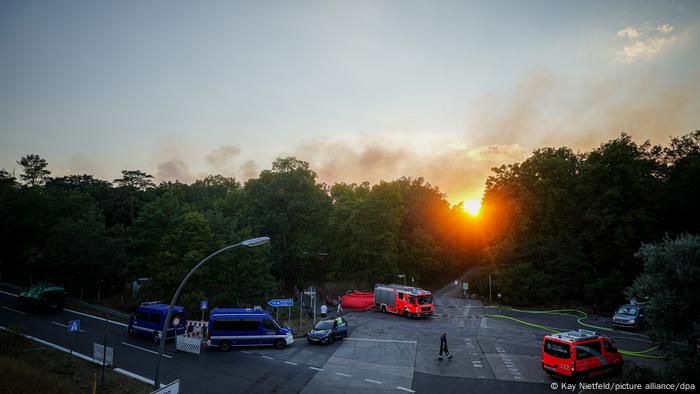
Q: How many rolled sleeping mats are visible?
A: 0